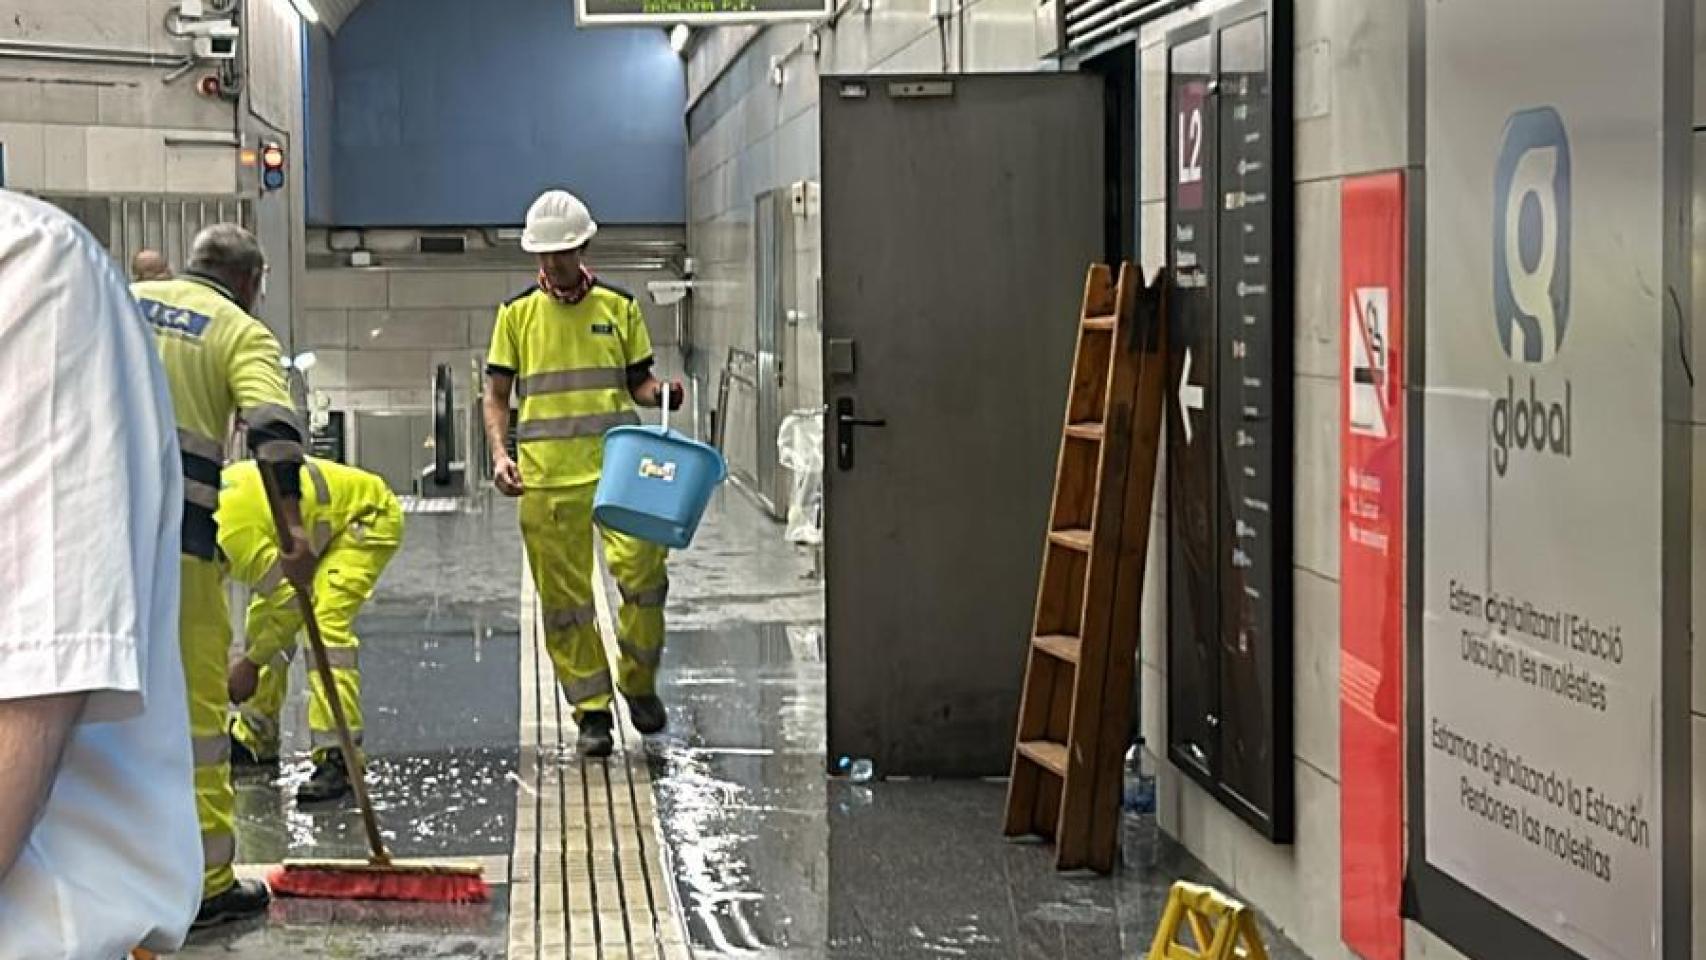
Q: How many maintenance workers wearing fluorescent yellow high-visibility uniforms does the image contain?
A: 3